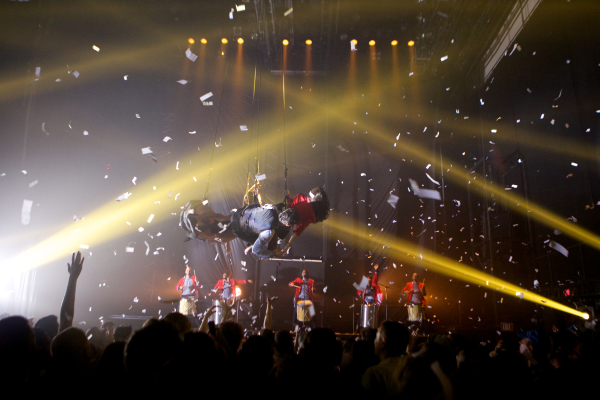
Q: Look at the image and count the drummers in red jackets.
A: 5